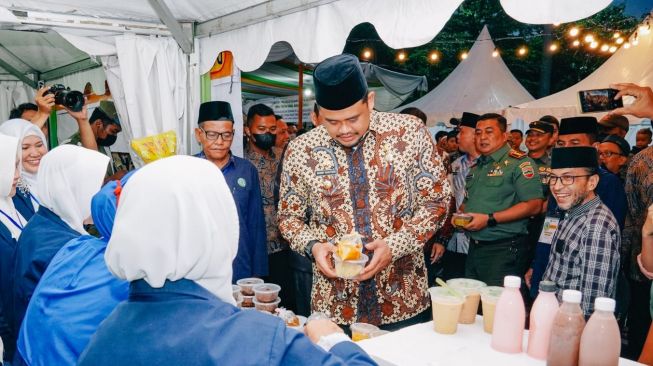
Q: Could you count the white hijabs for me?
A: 4